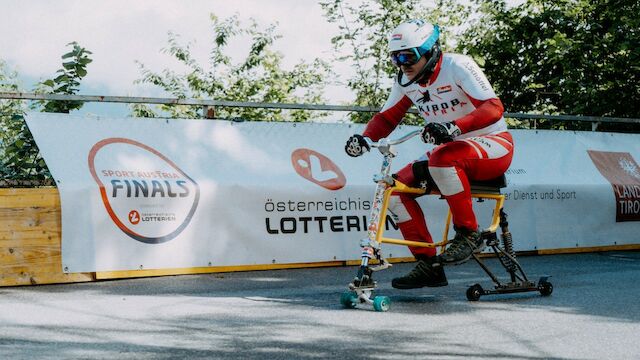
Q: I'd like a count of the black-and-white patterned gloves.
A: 2